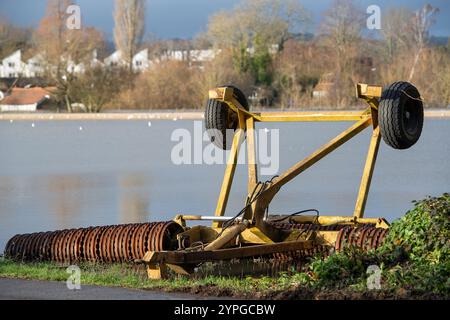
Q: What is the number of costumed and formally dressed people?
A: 0